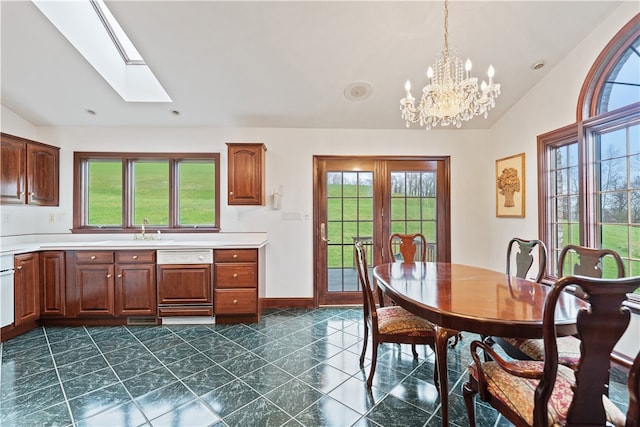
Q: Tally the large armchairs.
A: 1